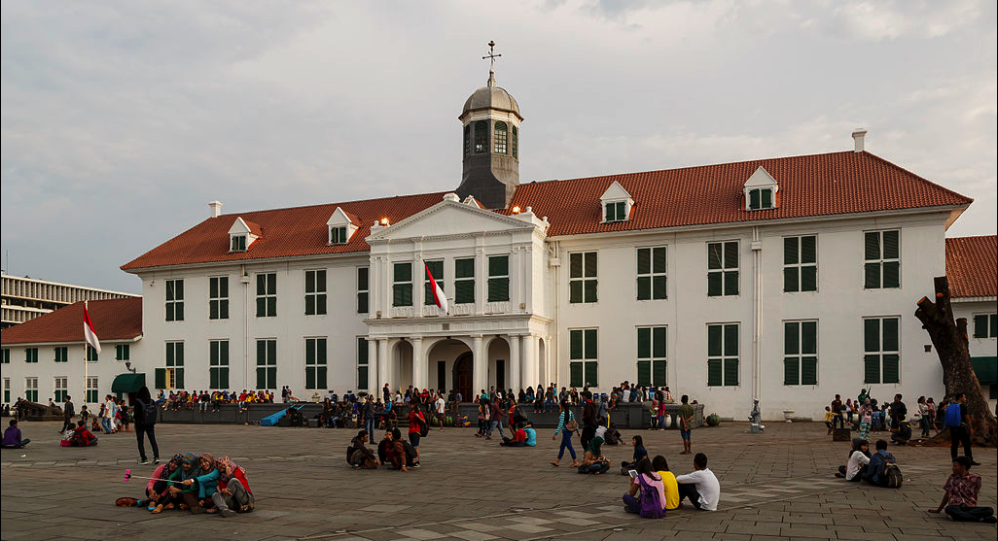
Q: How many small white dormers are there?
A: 4